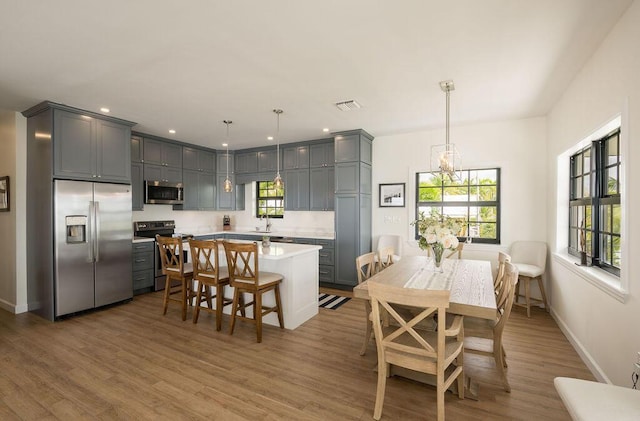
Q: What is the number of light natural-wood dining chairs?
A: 6